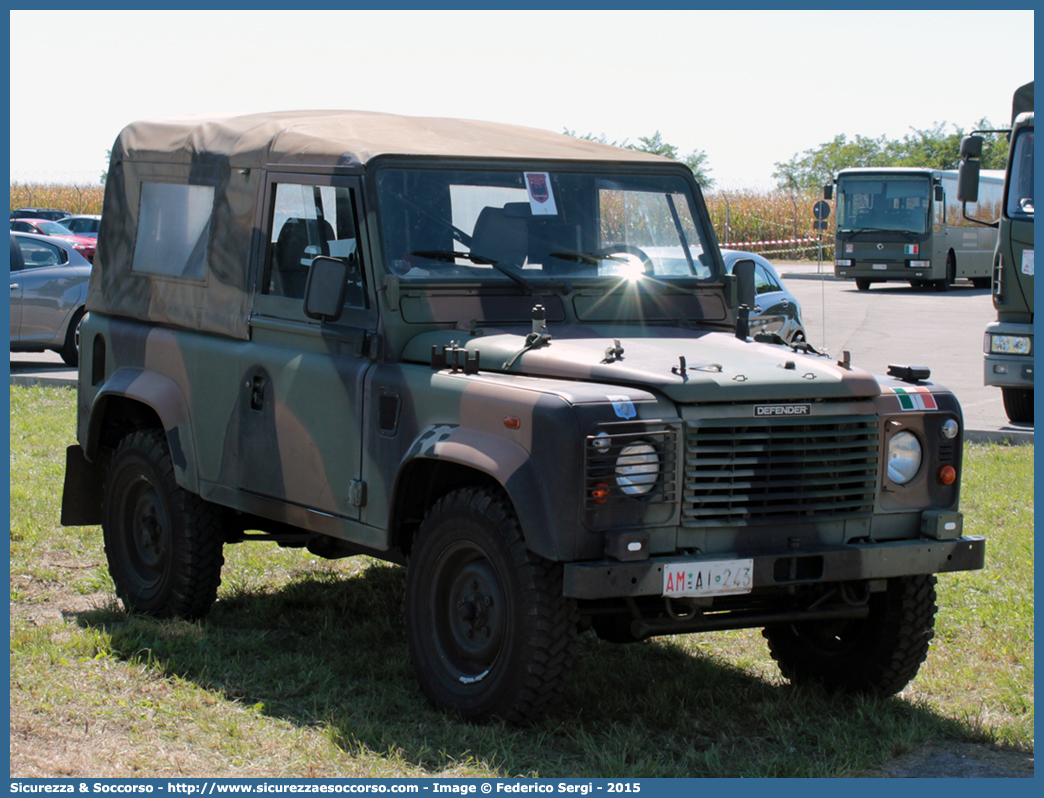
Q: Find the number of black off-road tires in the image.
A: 3